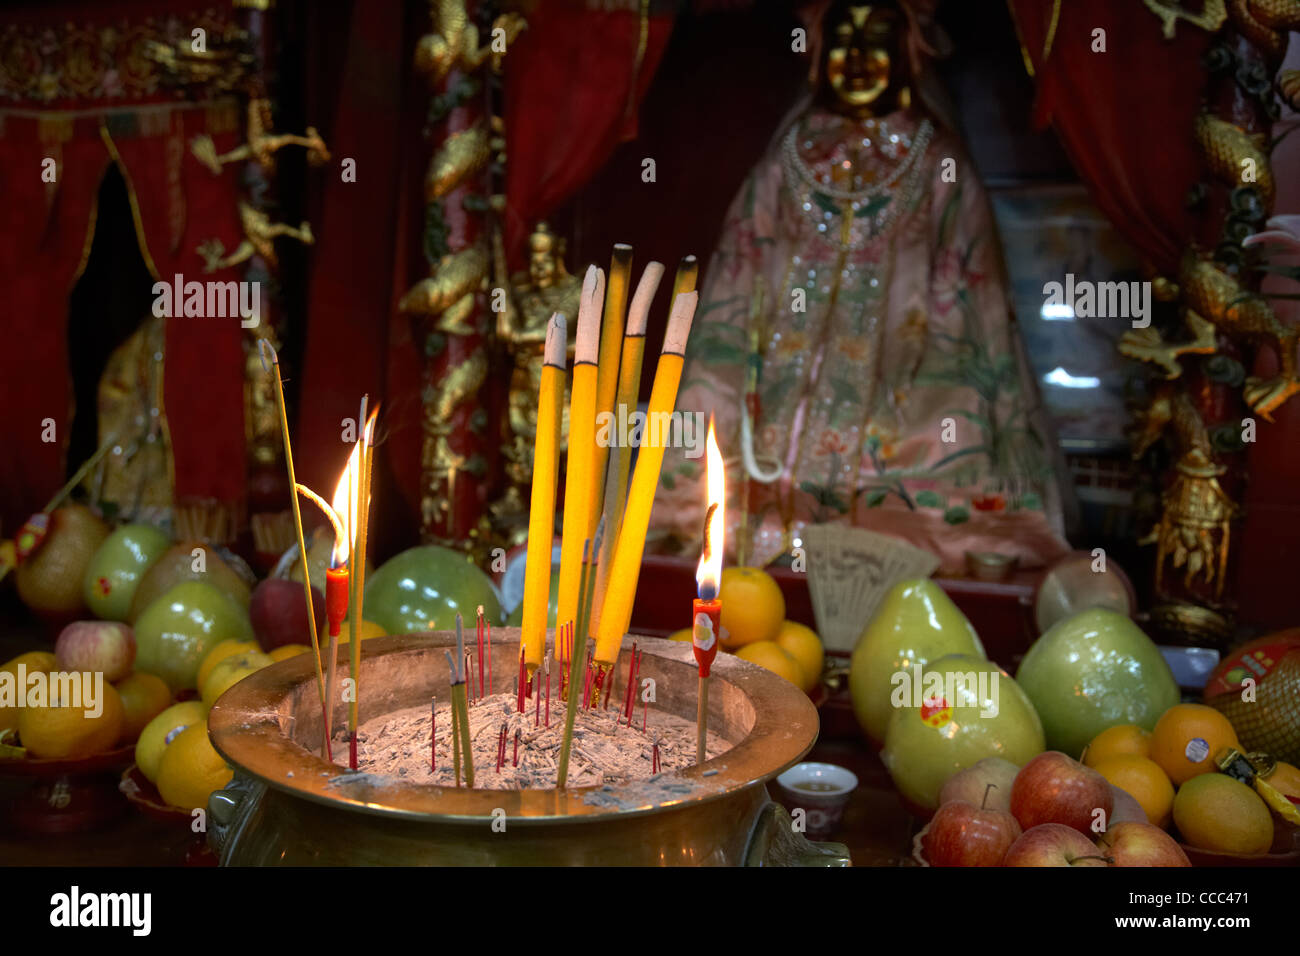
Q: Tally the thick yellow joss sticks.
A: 6